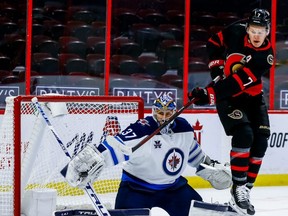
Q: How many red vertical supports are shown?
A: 4